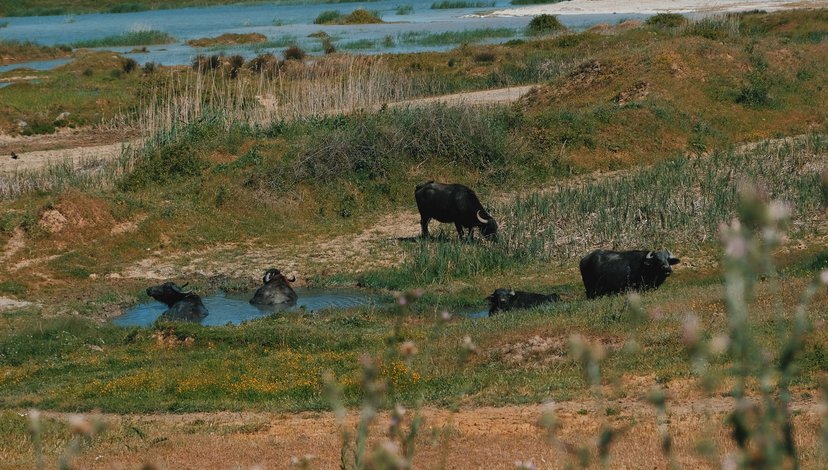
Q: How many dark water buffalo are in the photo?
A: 5